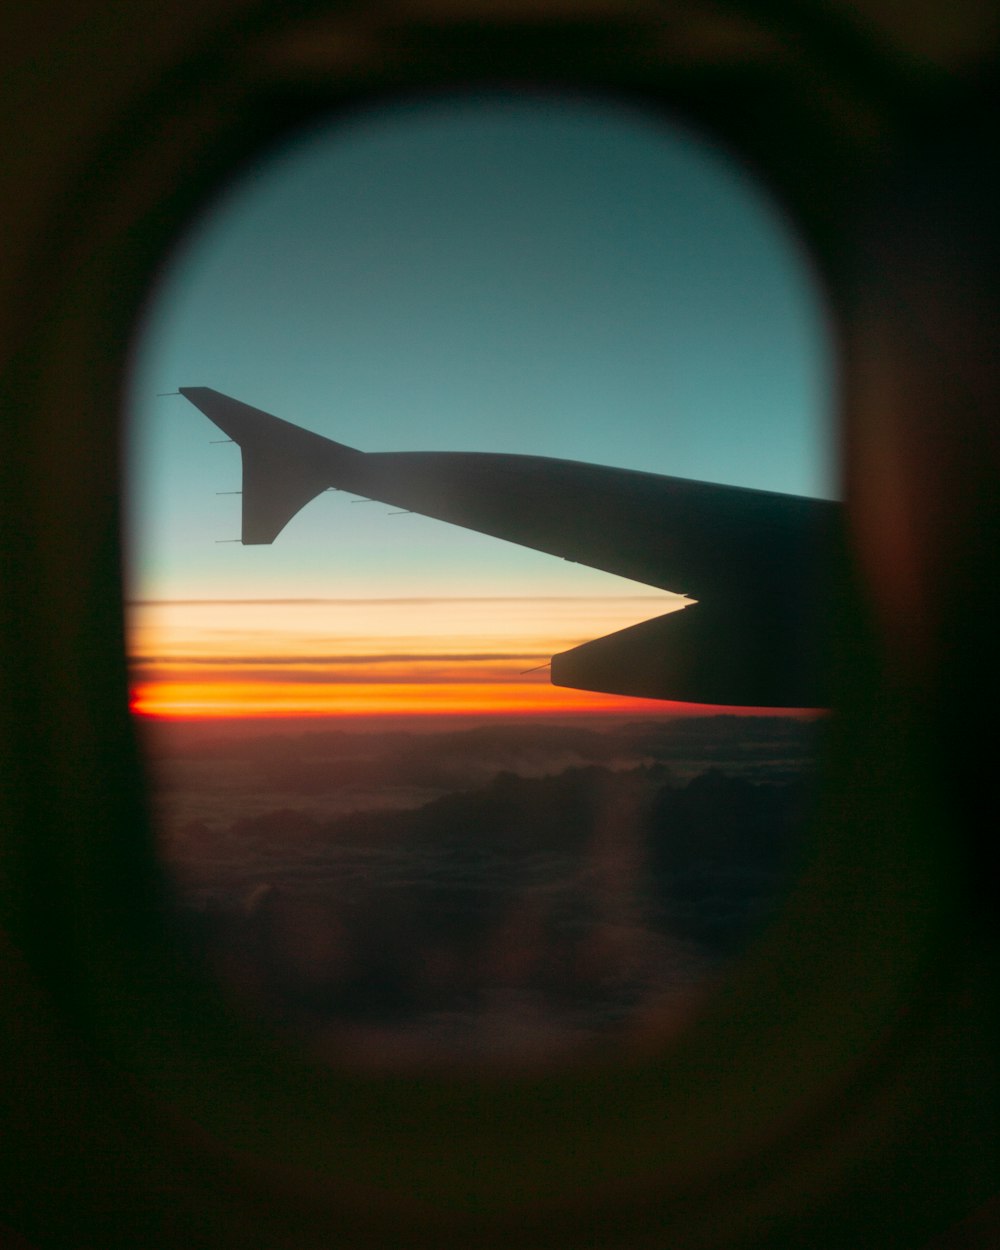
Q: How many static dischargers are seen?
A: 8